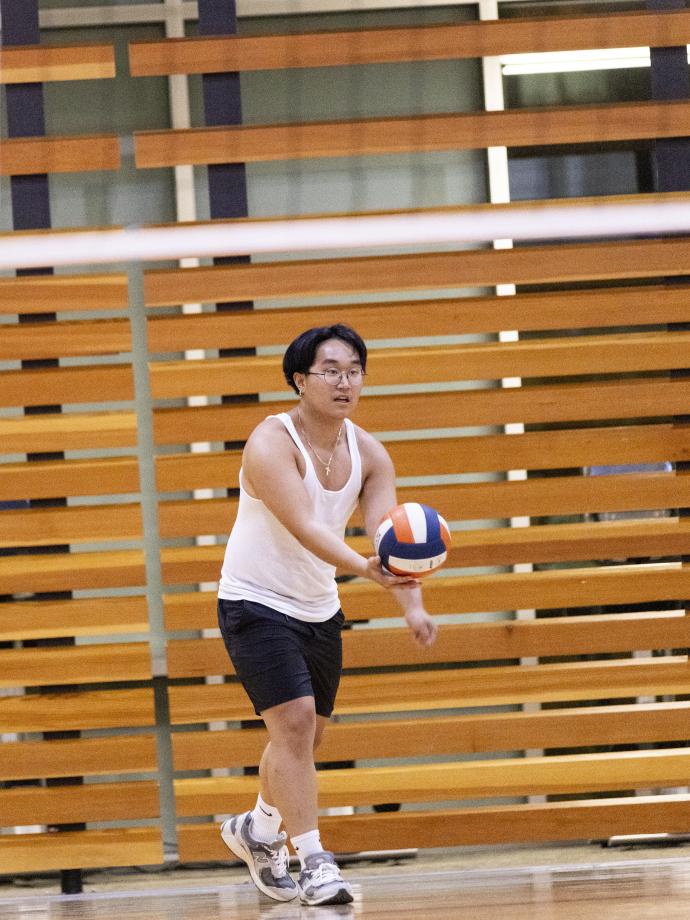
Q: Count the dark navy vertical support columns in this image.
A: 3